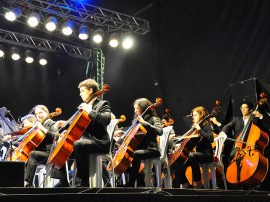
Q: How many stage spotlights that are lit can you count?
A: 12